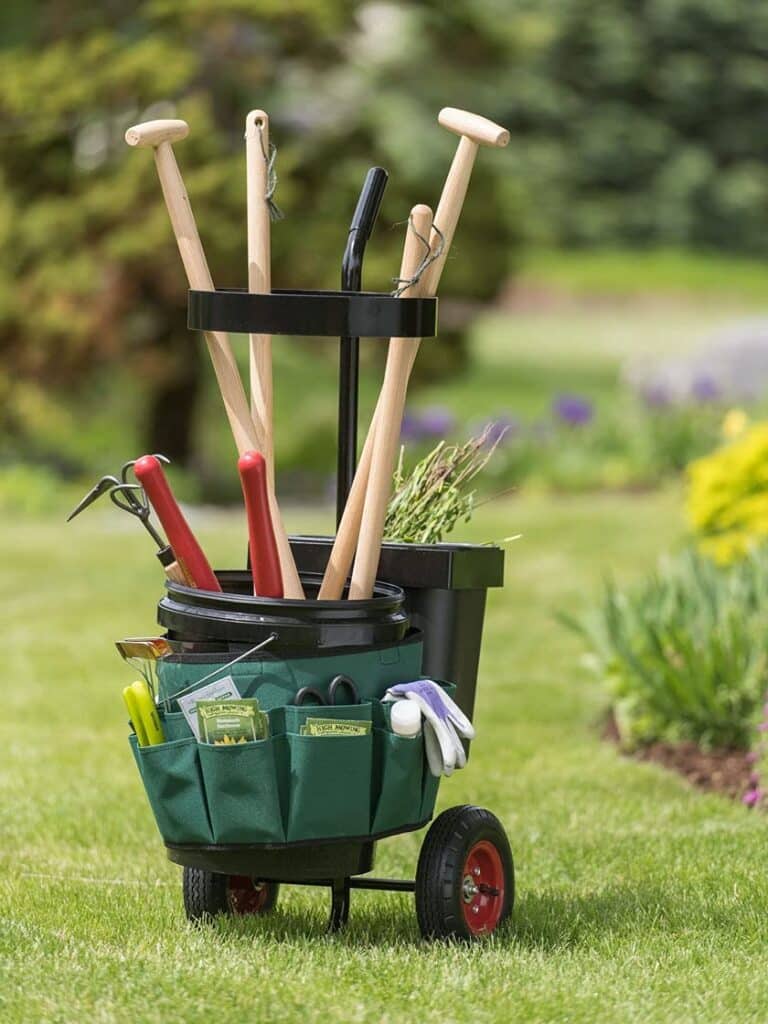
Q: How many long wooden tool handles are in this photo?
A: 4